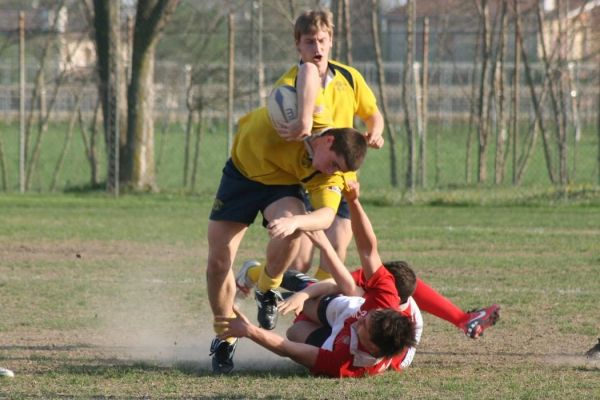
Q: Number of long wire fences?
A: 1